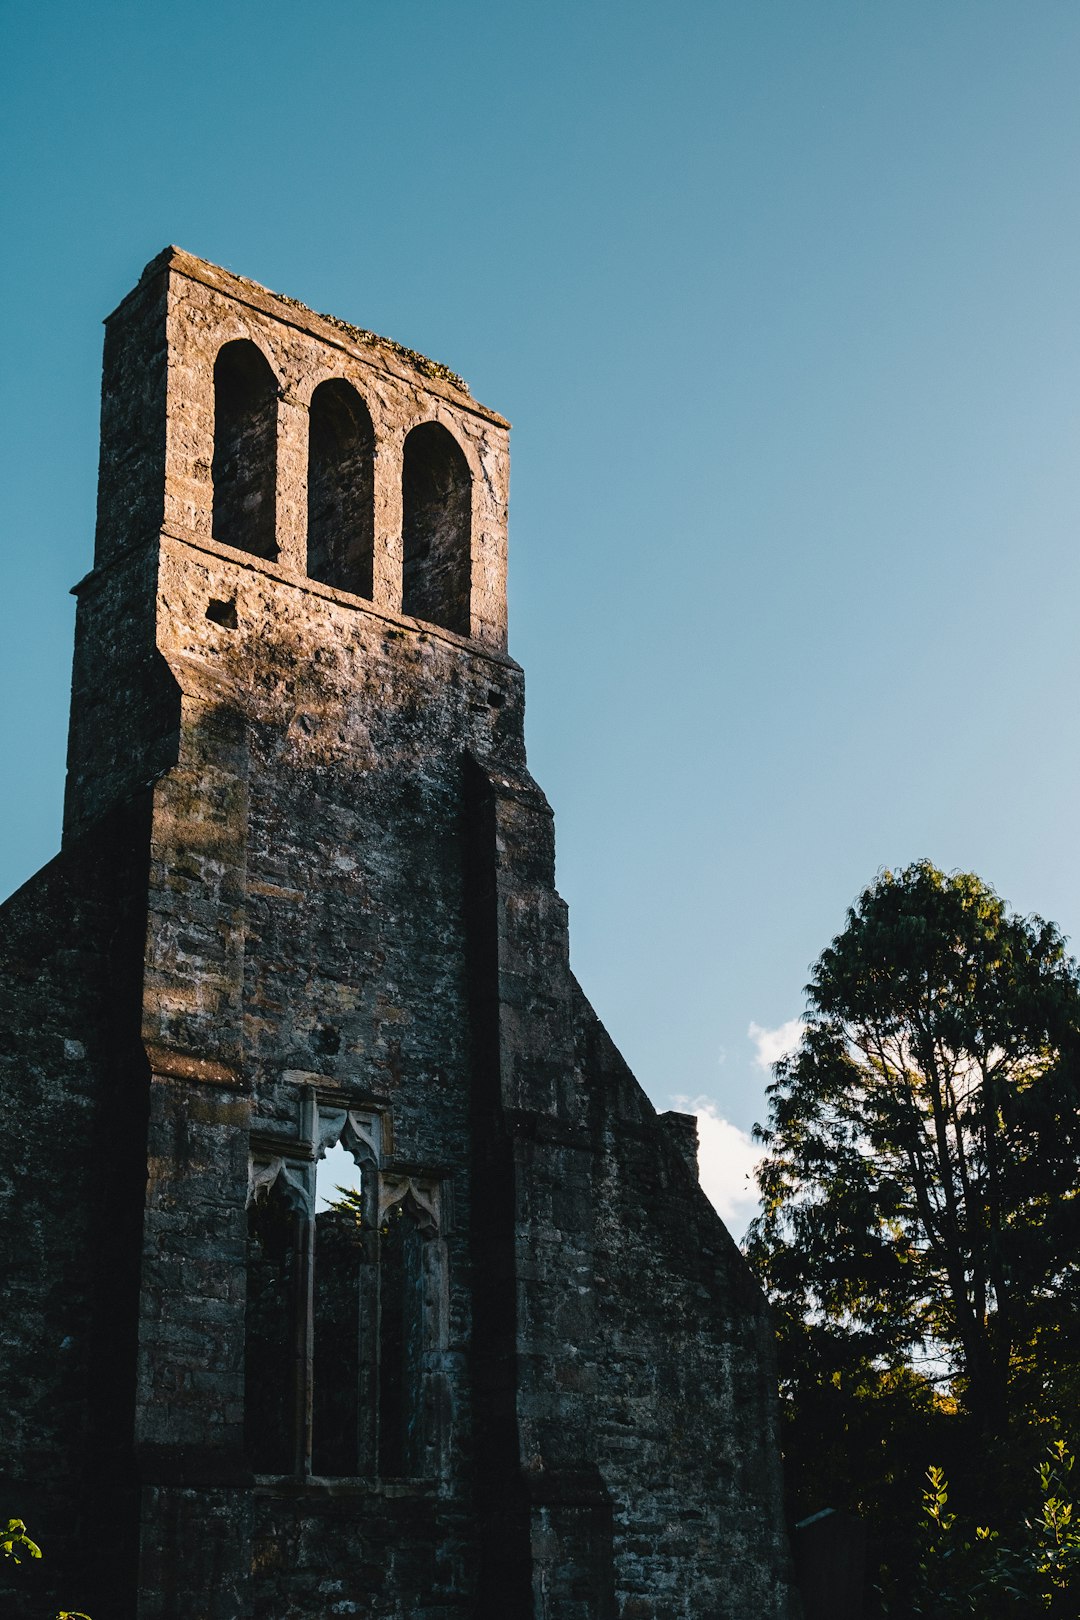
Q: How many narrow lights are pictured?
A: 3